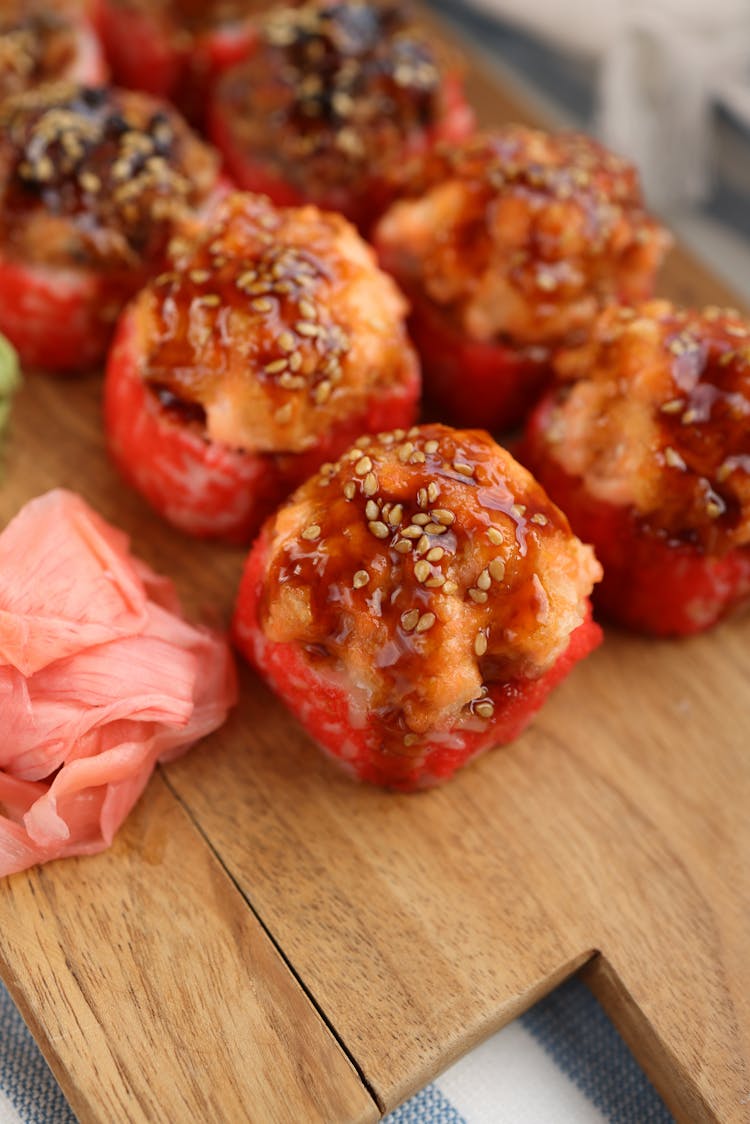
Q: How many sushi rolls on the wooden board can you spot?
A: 8